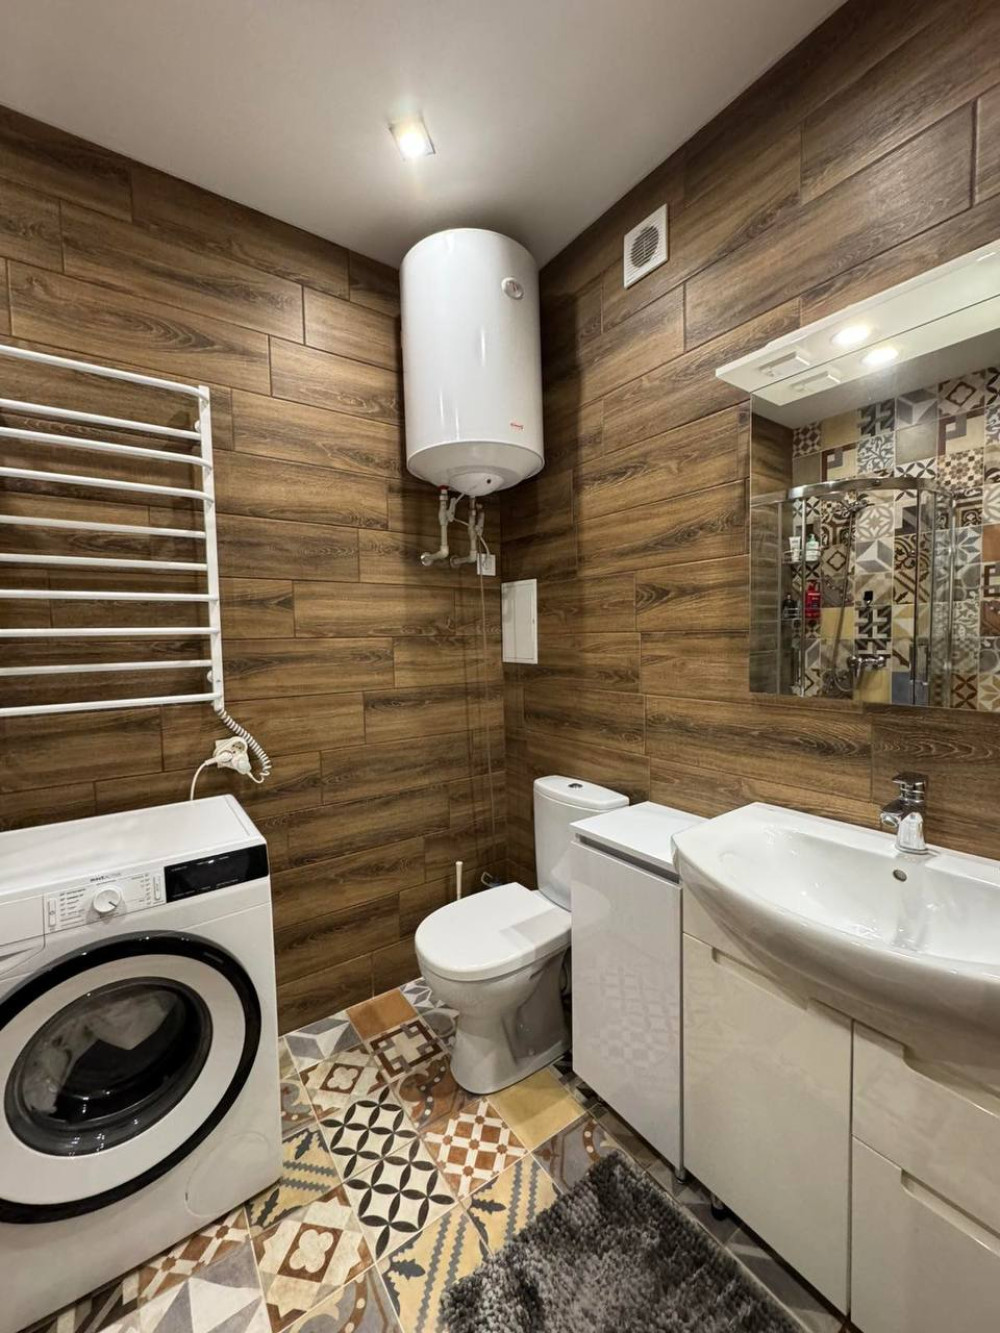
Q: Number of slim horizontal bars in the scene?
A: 10